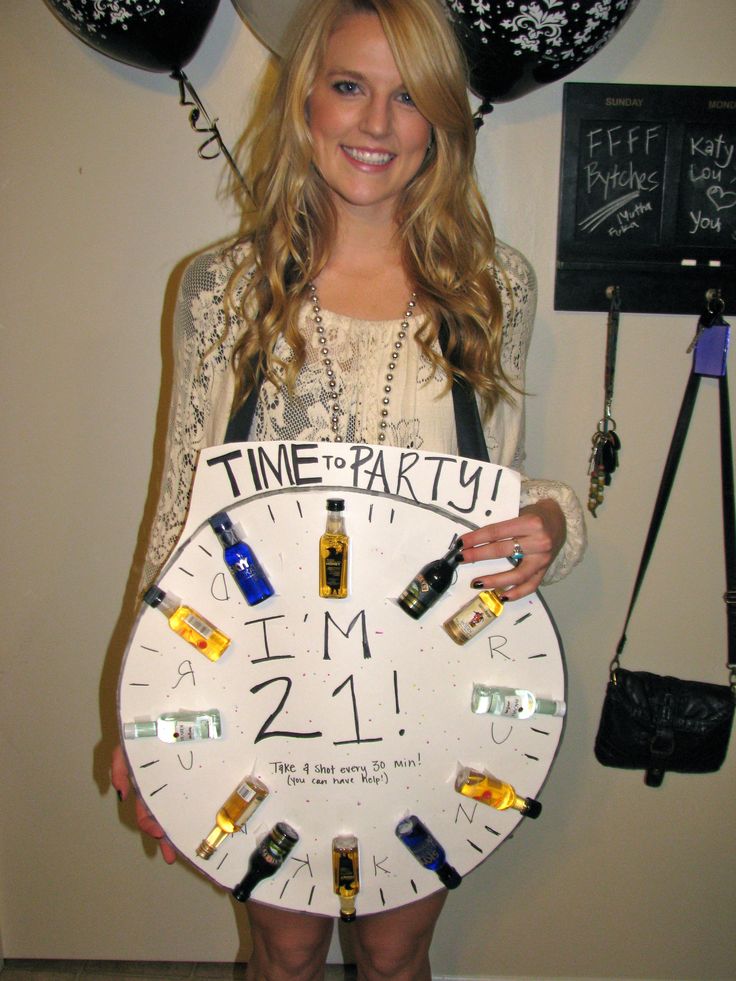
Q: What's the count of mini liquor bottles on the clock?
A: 12